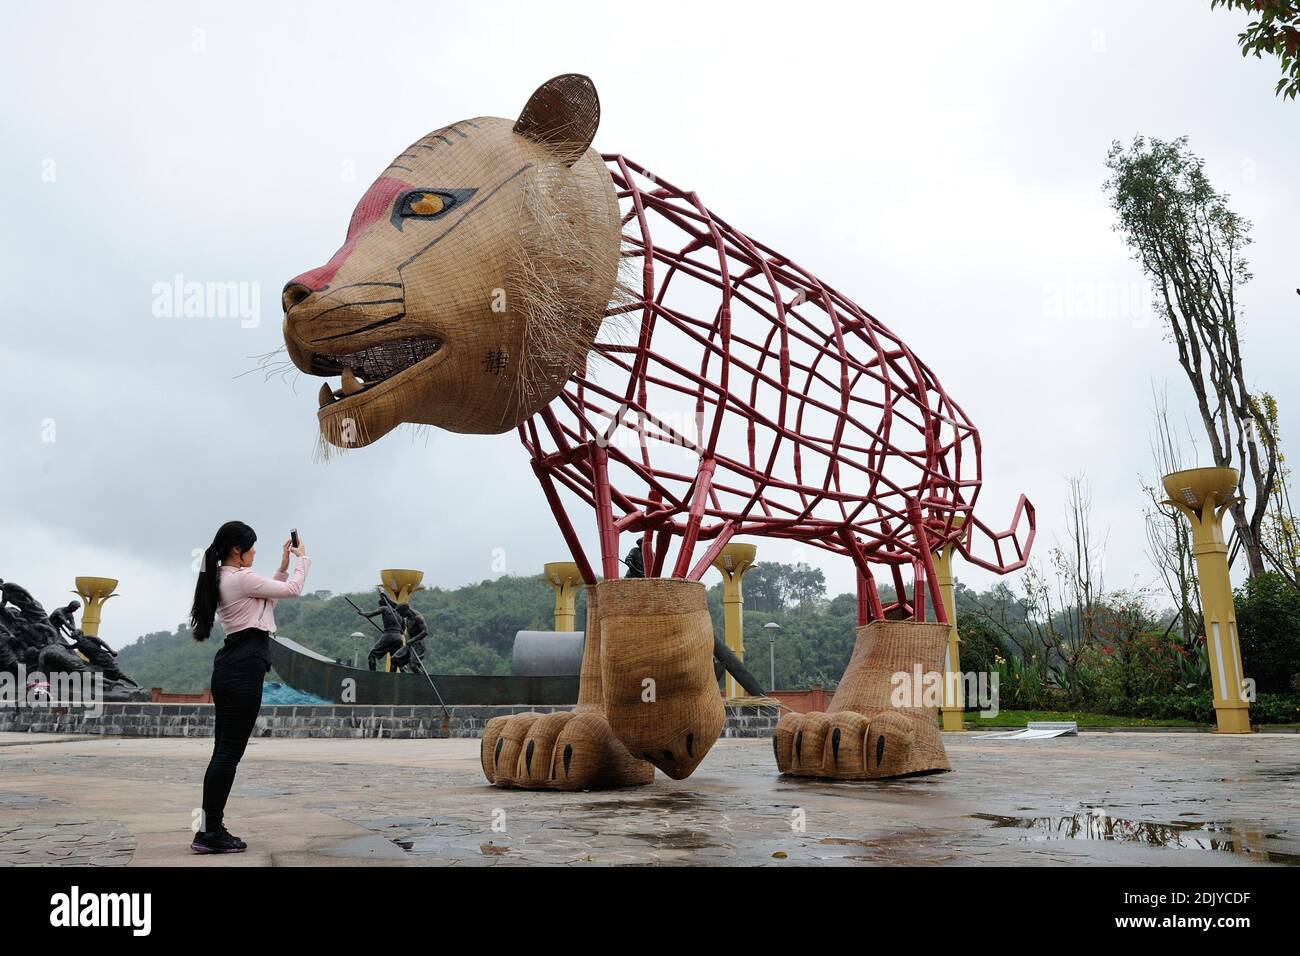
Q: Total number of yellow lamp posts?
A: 6